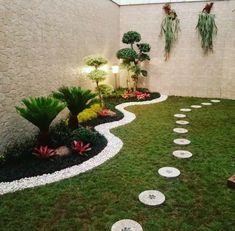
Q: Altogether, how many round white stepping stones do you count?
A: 12